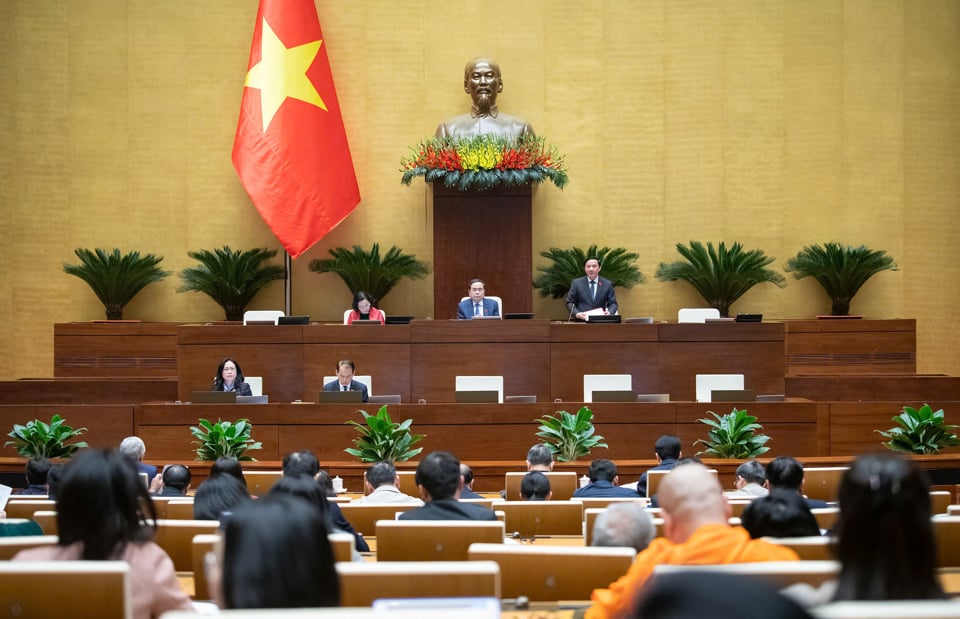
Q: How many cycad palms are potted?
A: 6